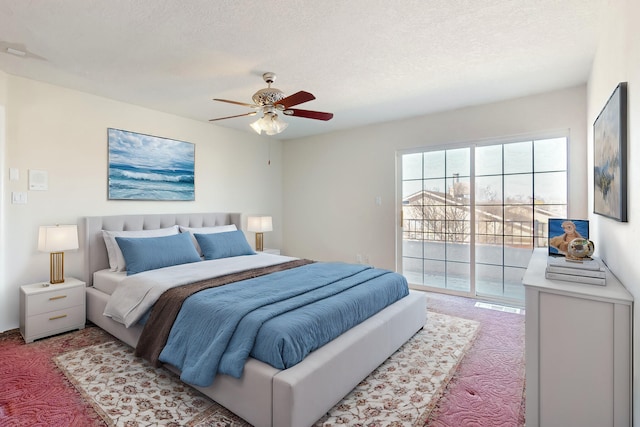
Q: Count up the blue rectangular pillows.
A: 2